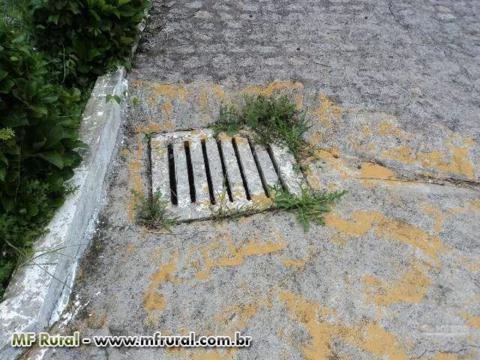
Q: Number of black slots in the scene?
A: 7